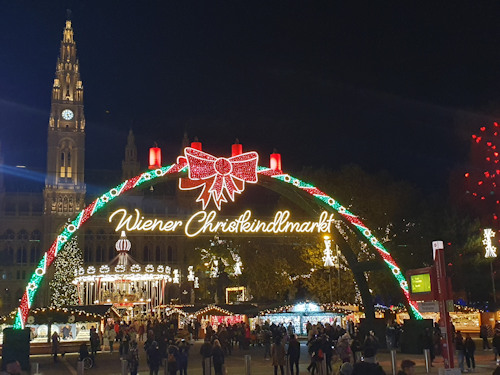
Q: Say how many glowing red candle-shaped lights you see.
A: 4